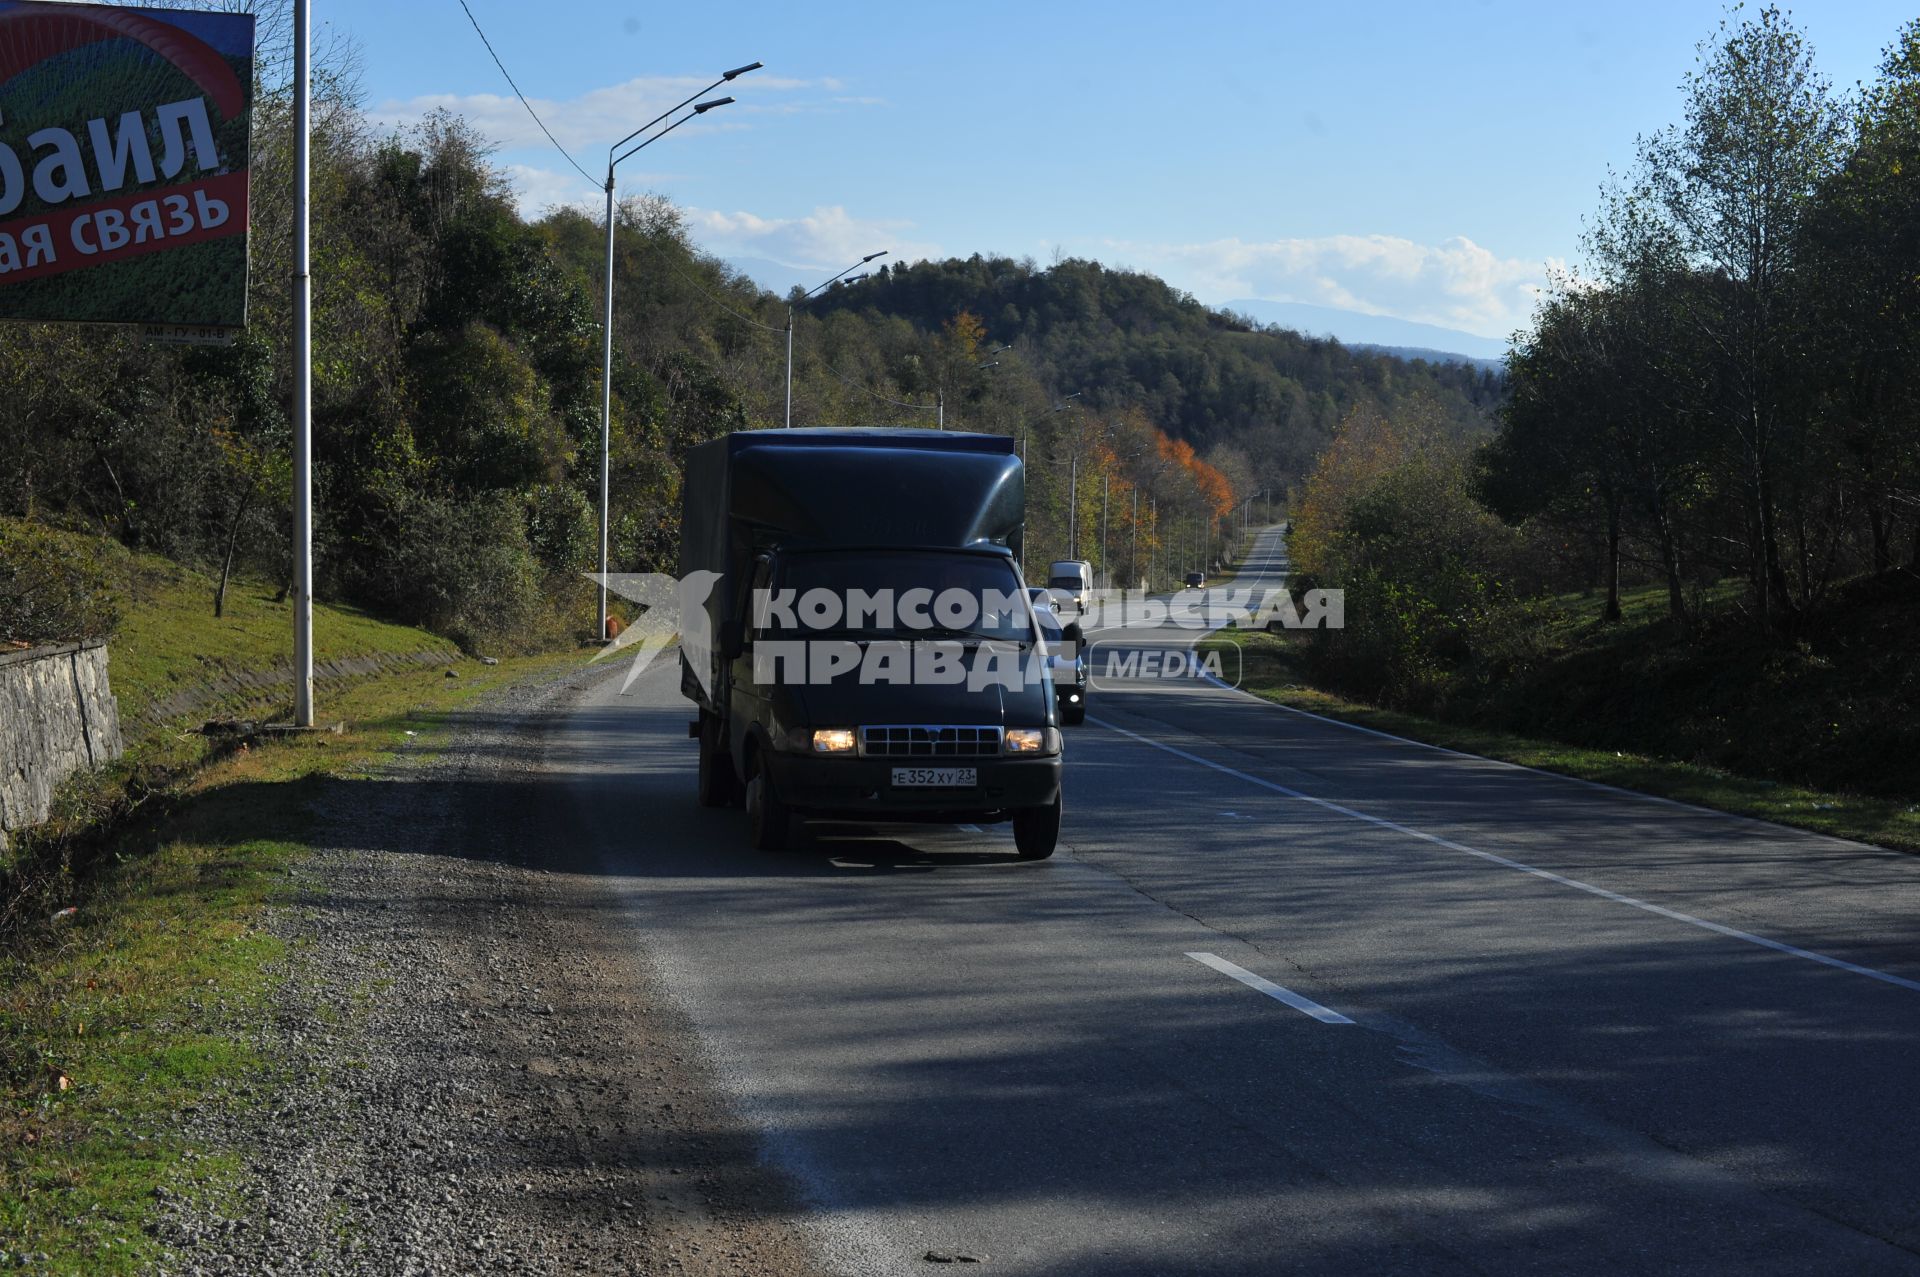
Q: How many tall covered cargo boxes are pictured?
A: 1